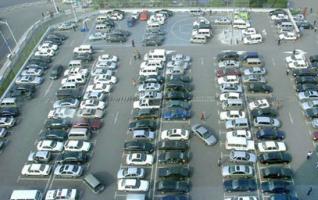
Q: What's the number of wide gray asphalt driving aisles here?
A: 4